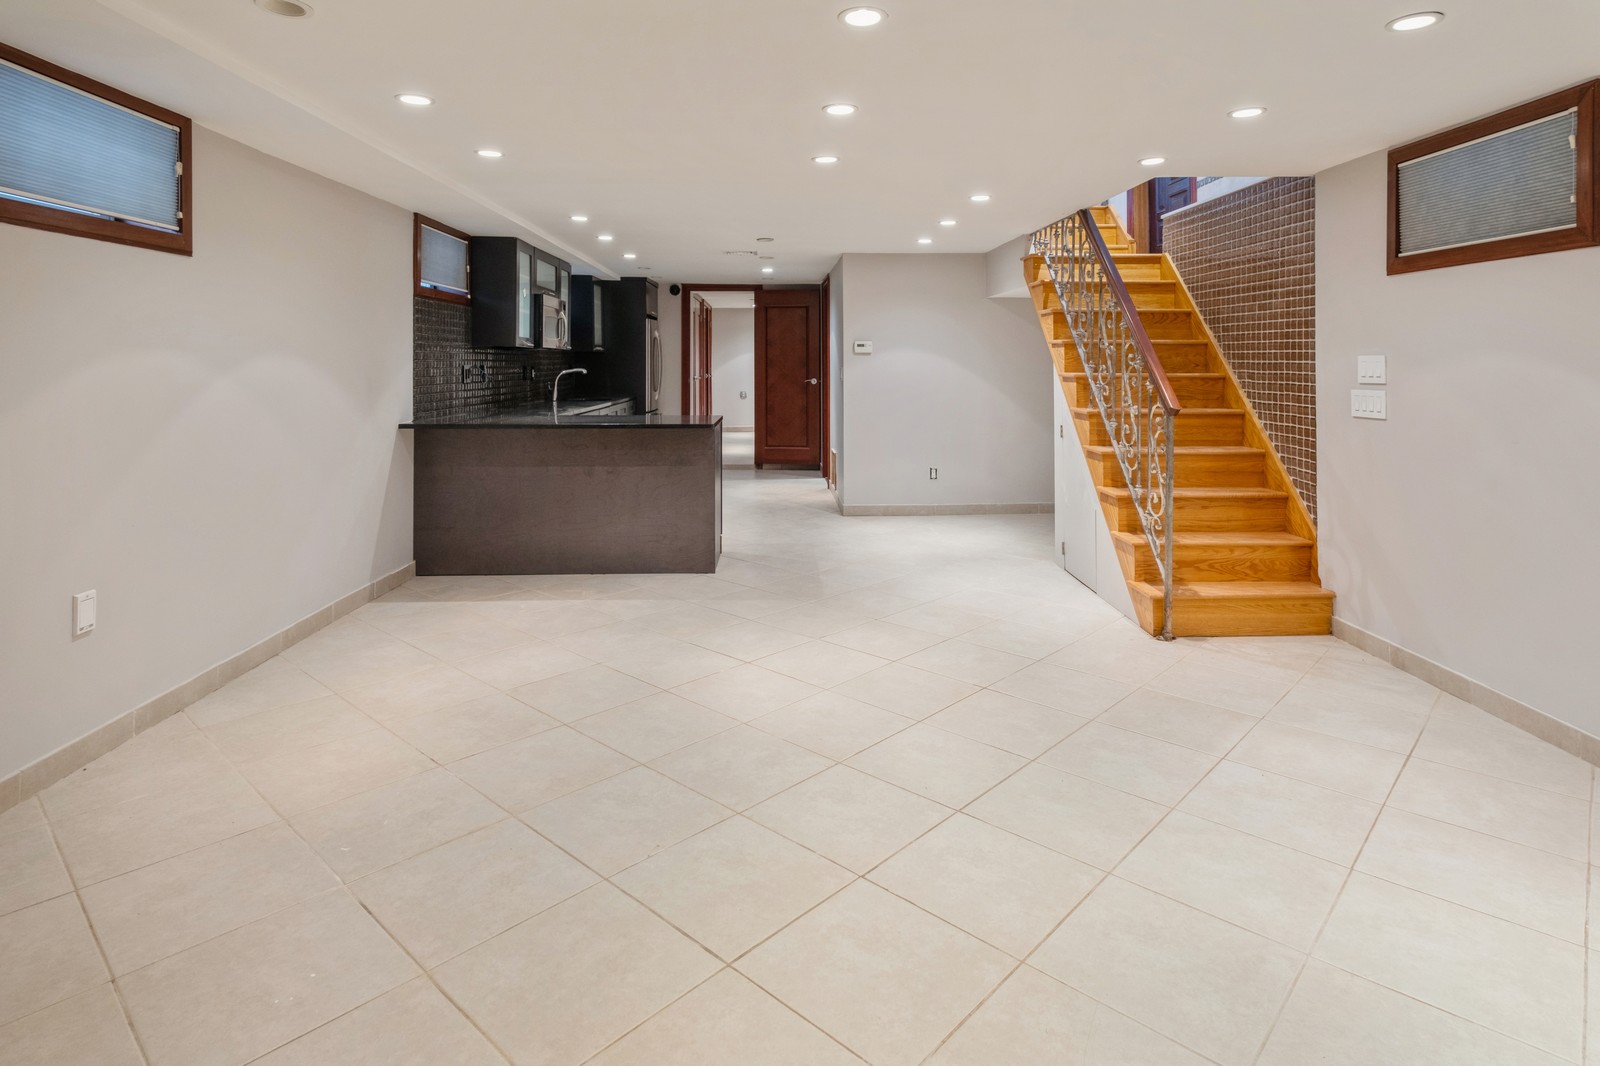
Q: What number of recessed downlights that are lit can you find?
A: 15